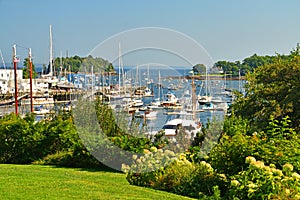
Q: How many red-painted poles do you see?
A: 2